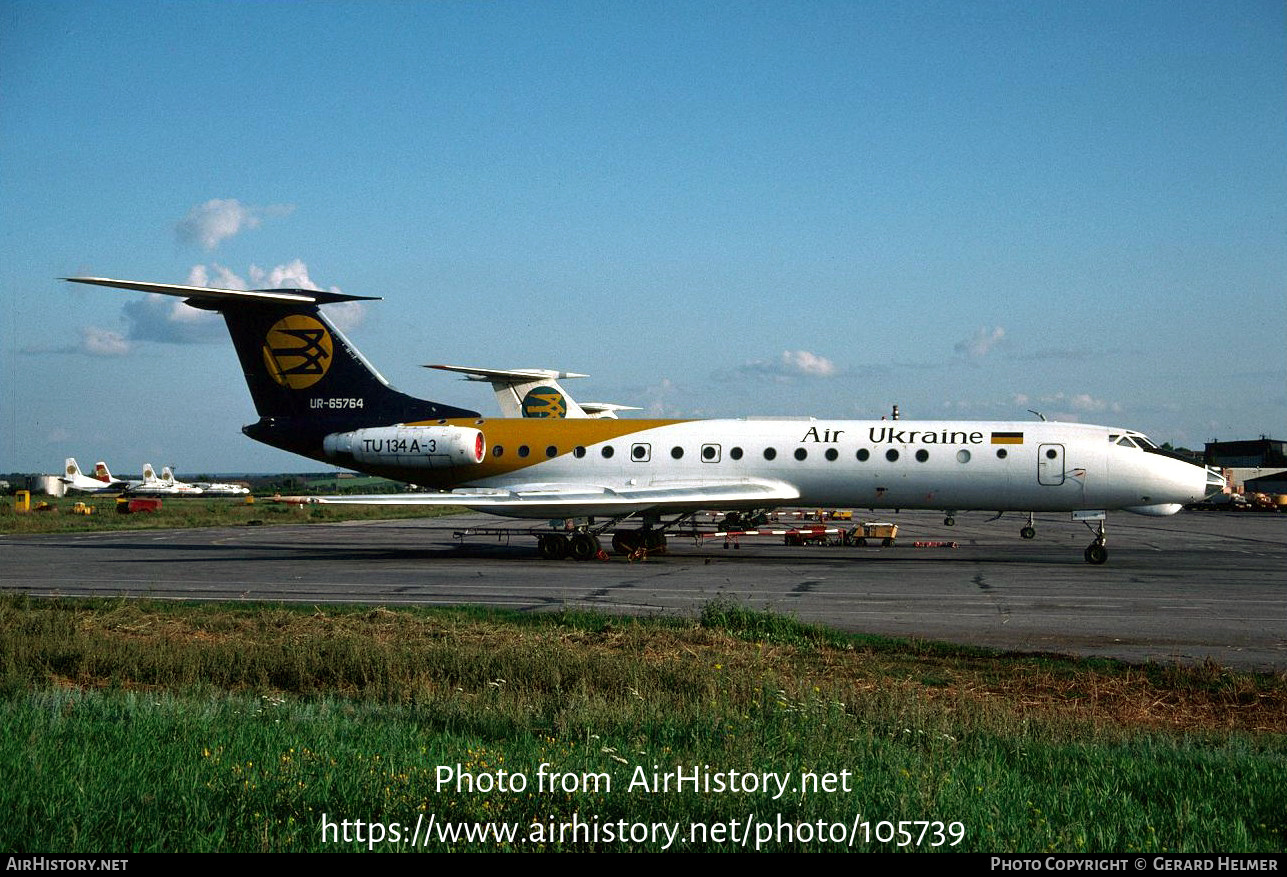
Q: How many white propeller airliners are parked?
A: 4